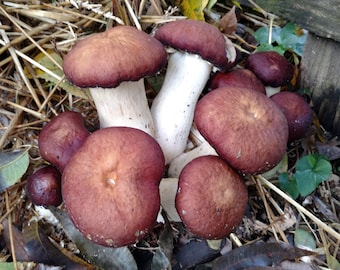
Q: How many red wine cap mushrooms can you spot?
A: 10